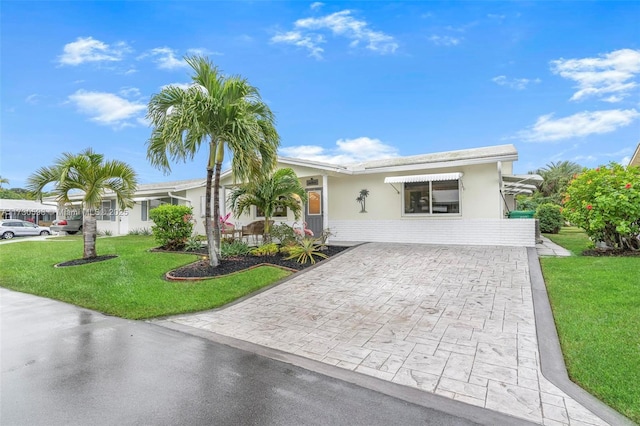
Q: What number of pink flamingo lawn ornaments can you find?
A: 2